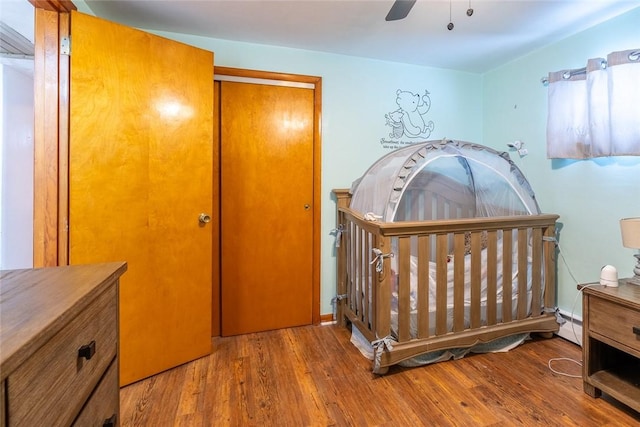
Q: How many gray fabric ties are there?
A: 6